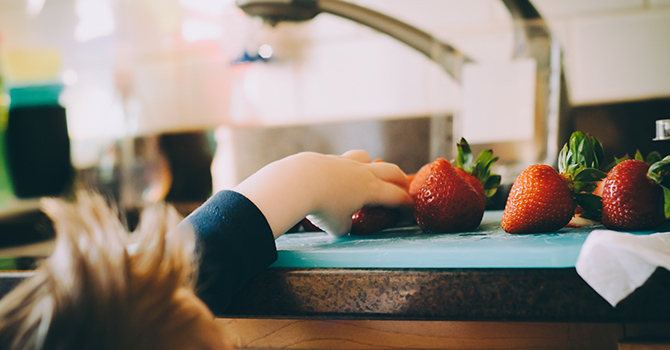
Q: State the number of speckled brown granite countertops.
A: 1